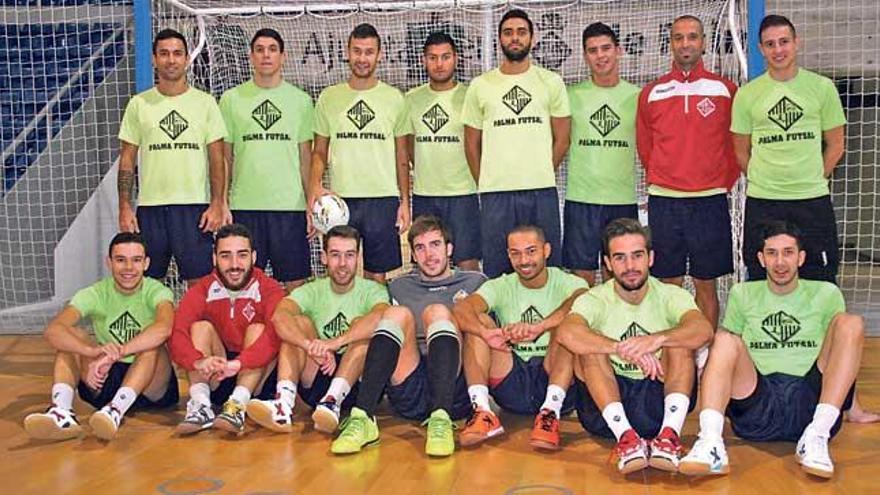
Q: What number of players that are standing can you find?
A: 8